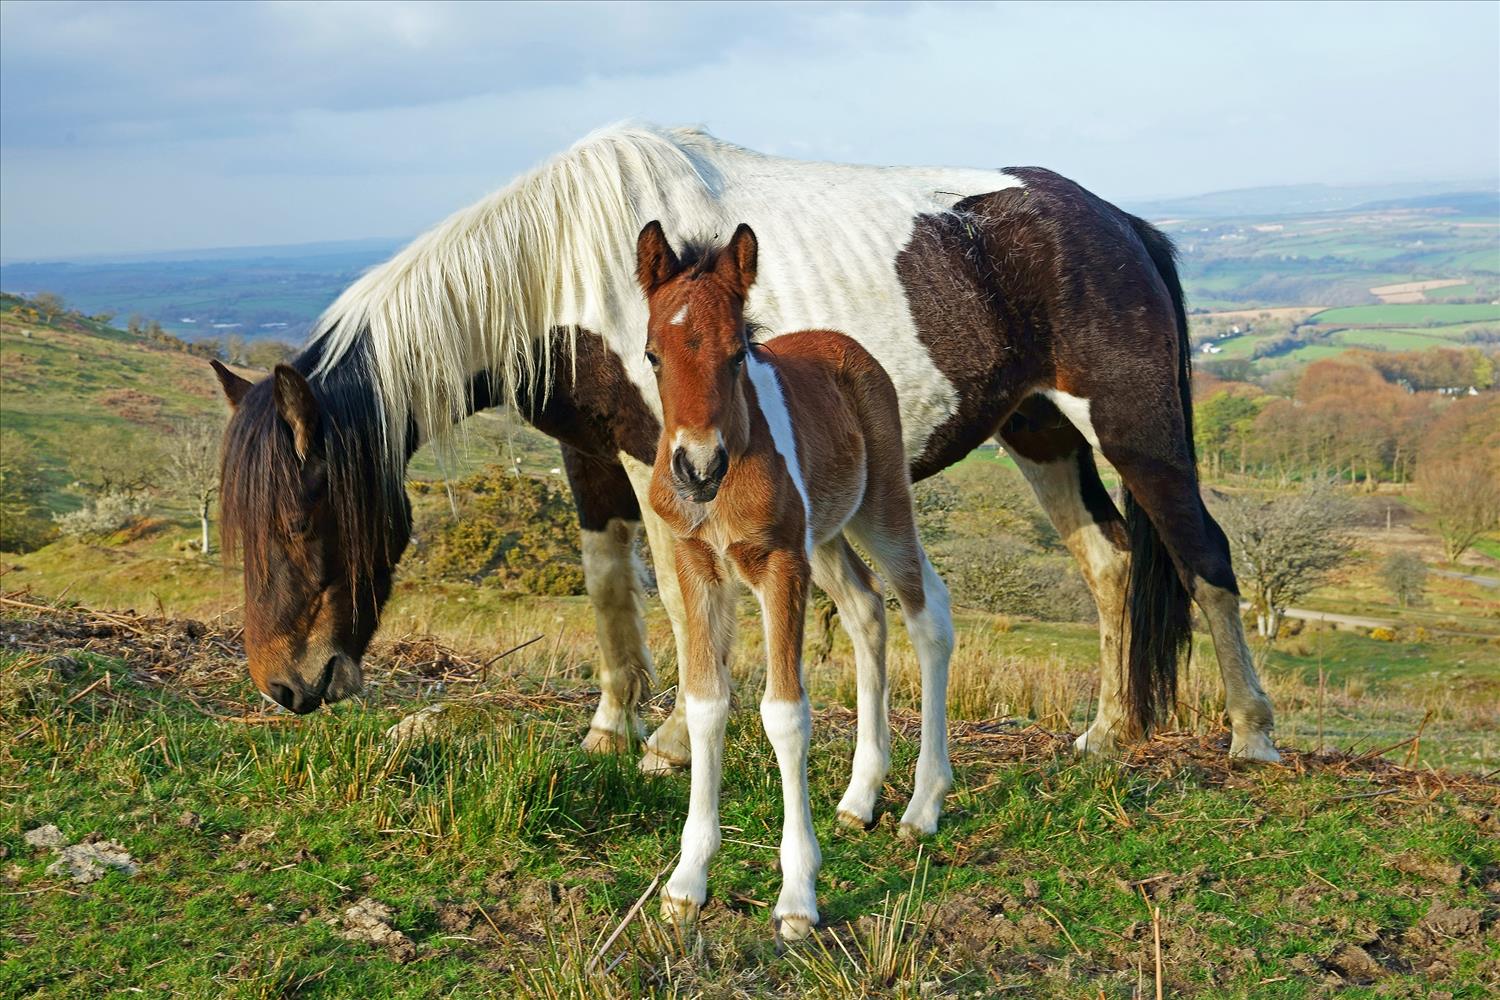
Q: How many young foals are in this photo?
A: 1